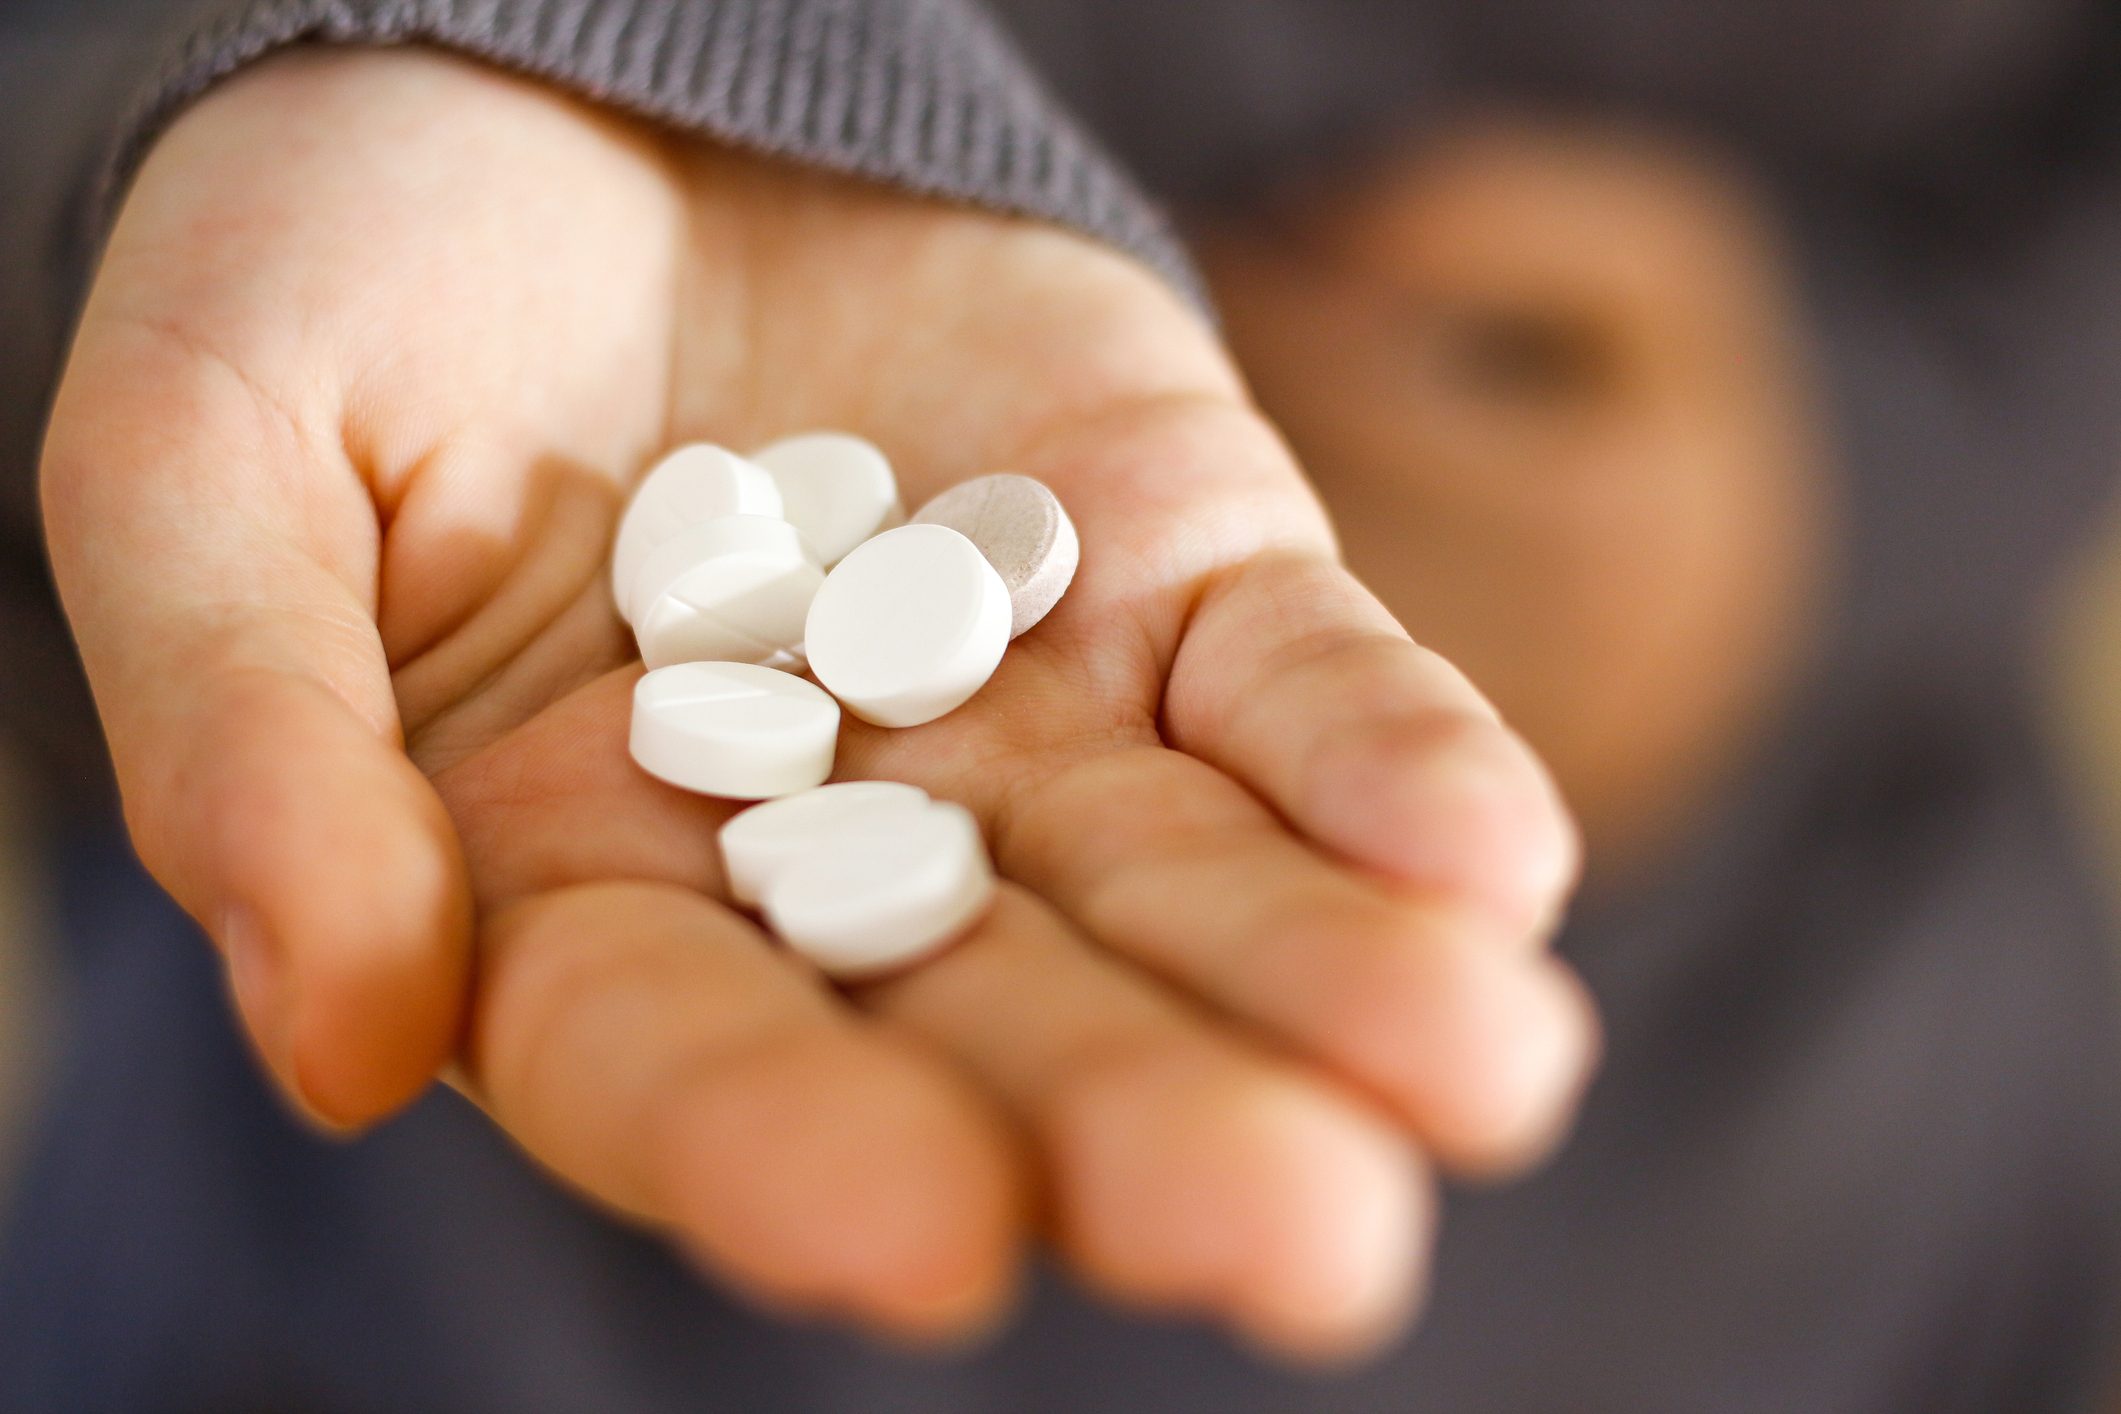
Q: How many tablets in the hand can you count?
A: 8